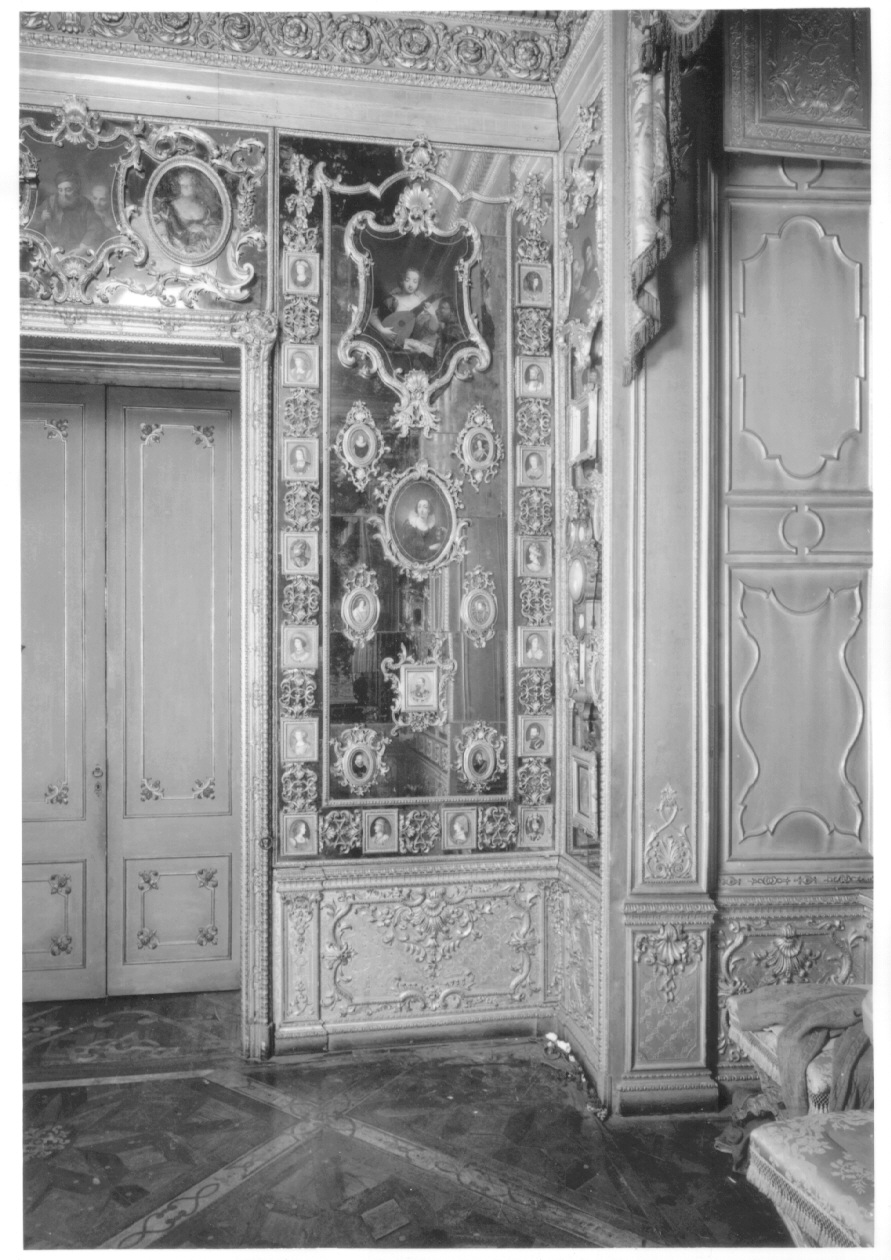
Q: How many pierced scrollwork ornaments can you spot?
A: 15